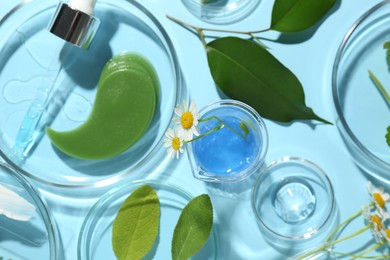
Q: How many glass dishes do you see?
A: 7